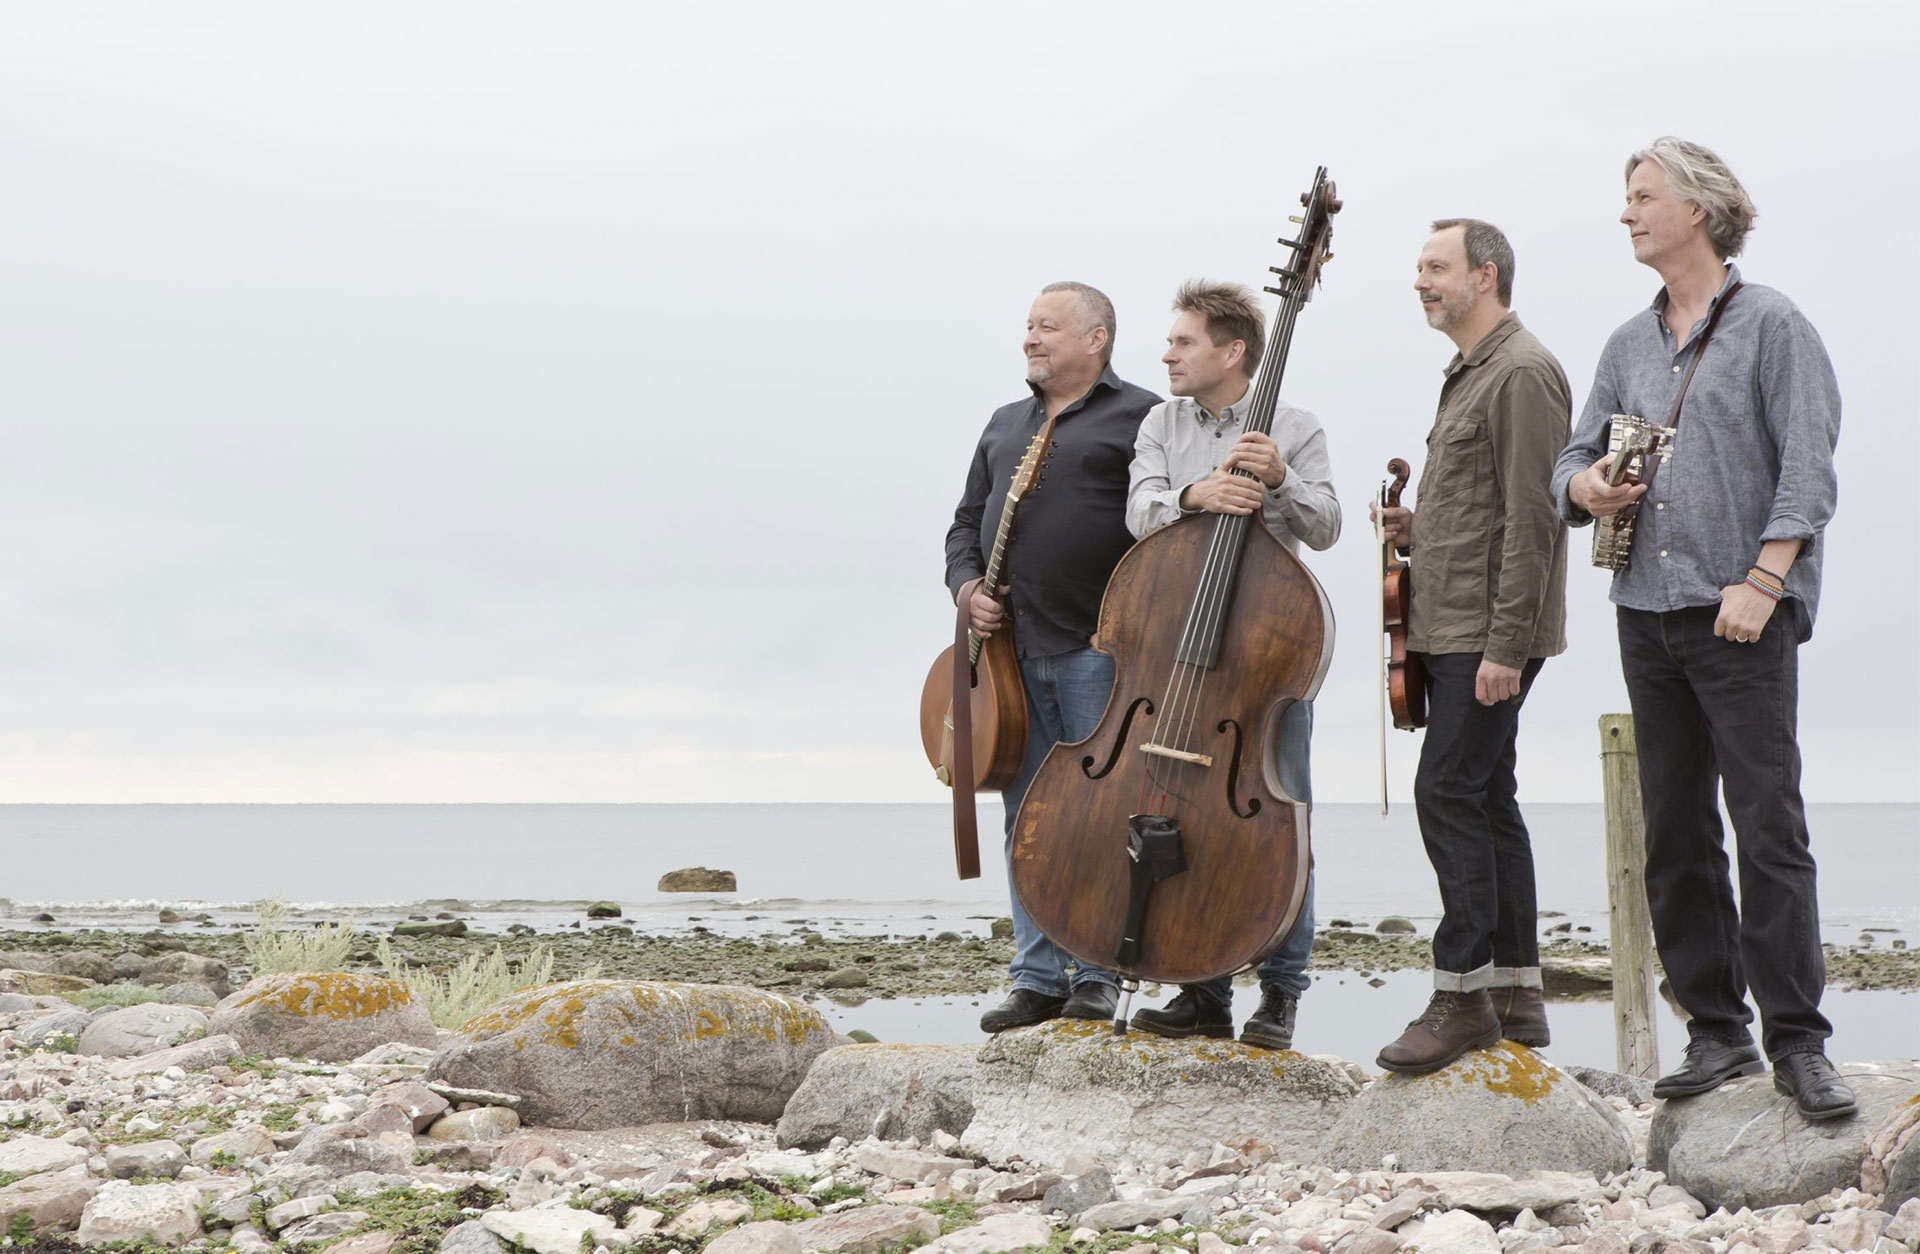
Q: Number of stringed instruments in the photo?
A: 4